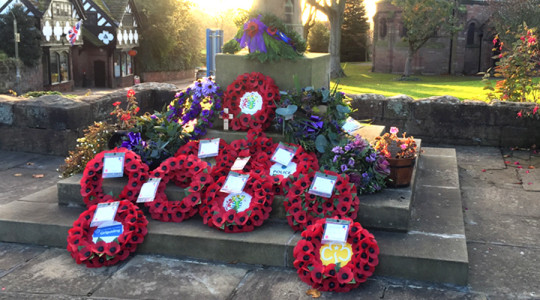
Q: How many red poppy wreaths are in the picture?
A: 10